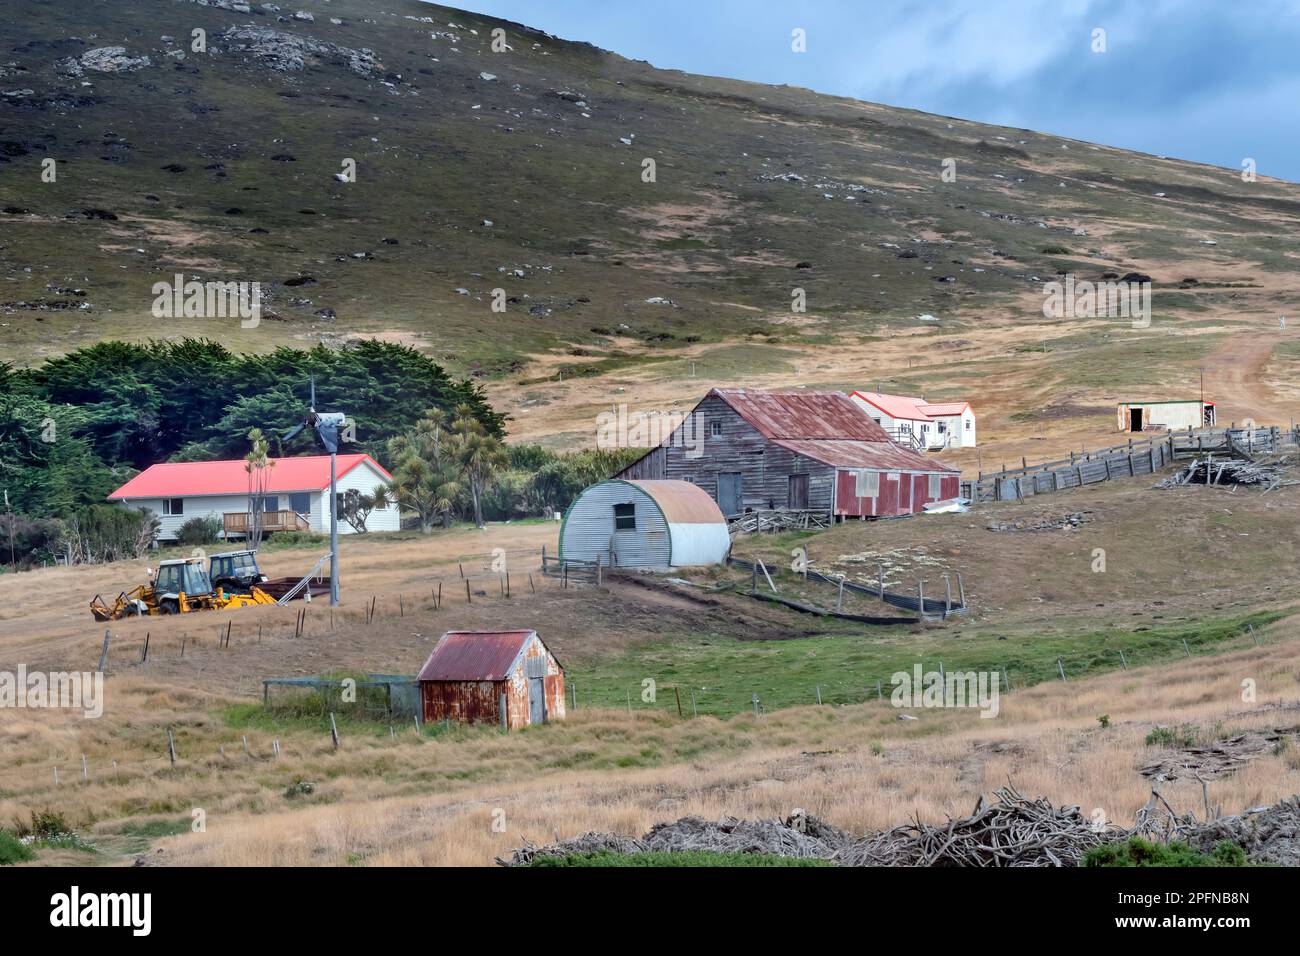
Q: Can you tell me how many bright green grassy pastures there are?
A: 1